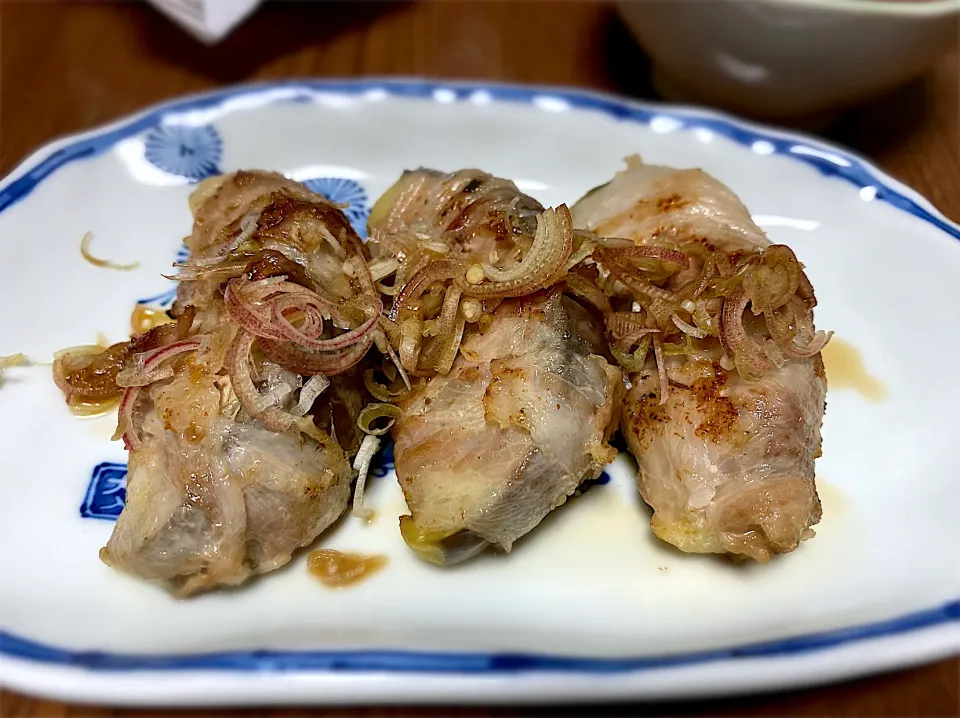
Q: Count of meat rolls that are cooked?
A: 3